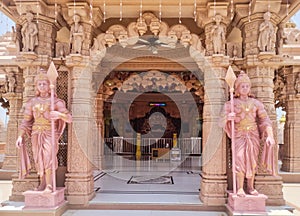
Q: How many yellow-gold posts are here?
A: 2